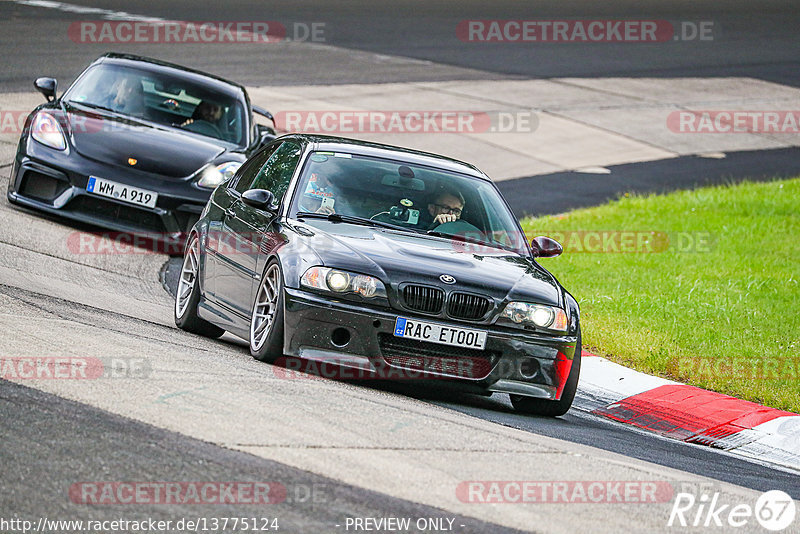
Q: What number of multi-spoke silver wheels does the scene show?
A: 2